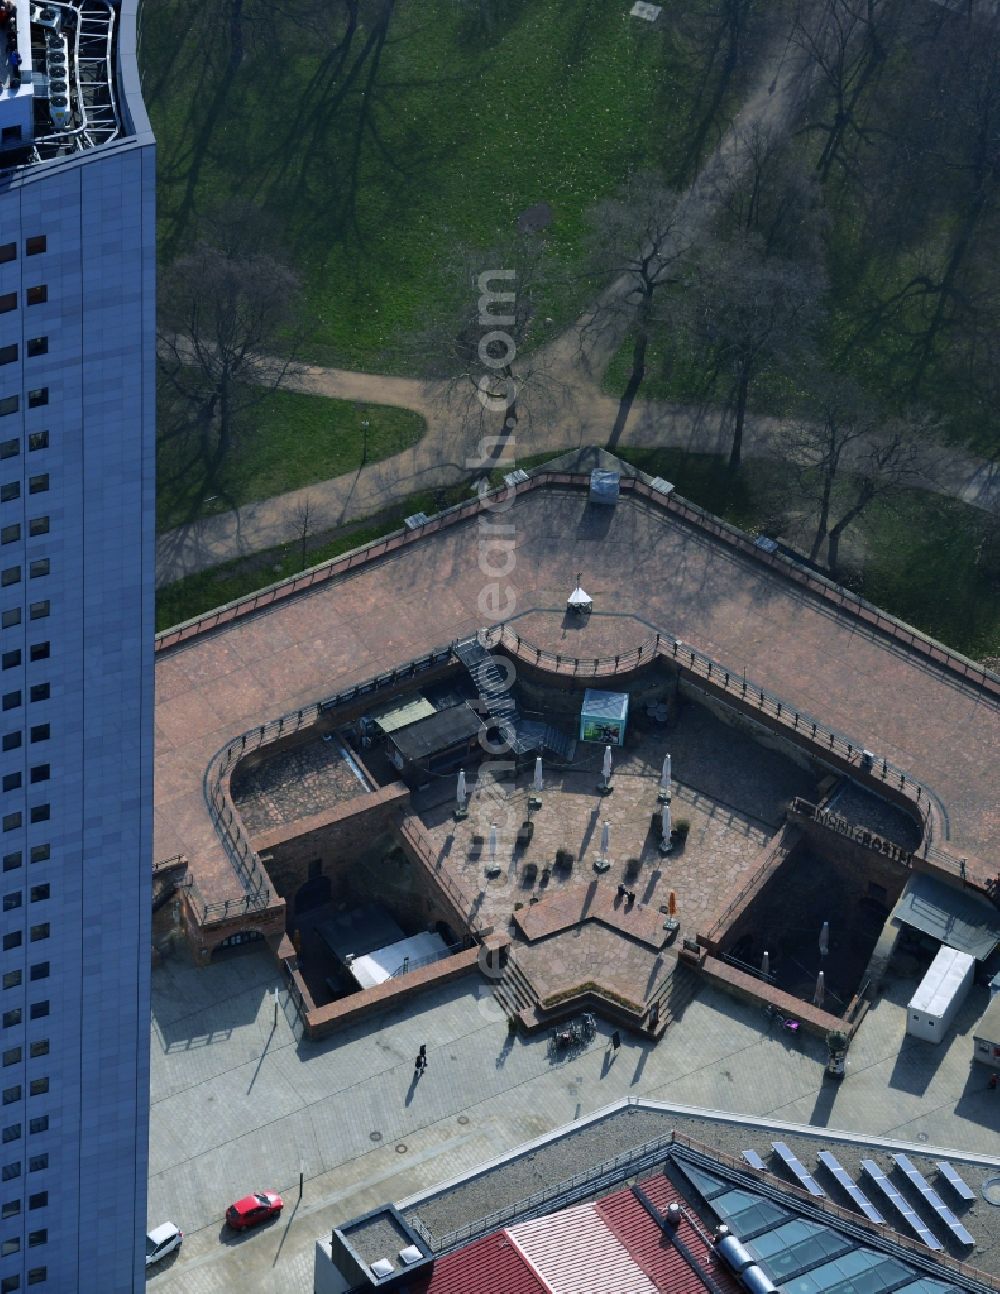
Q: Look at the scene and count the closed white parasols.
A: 10